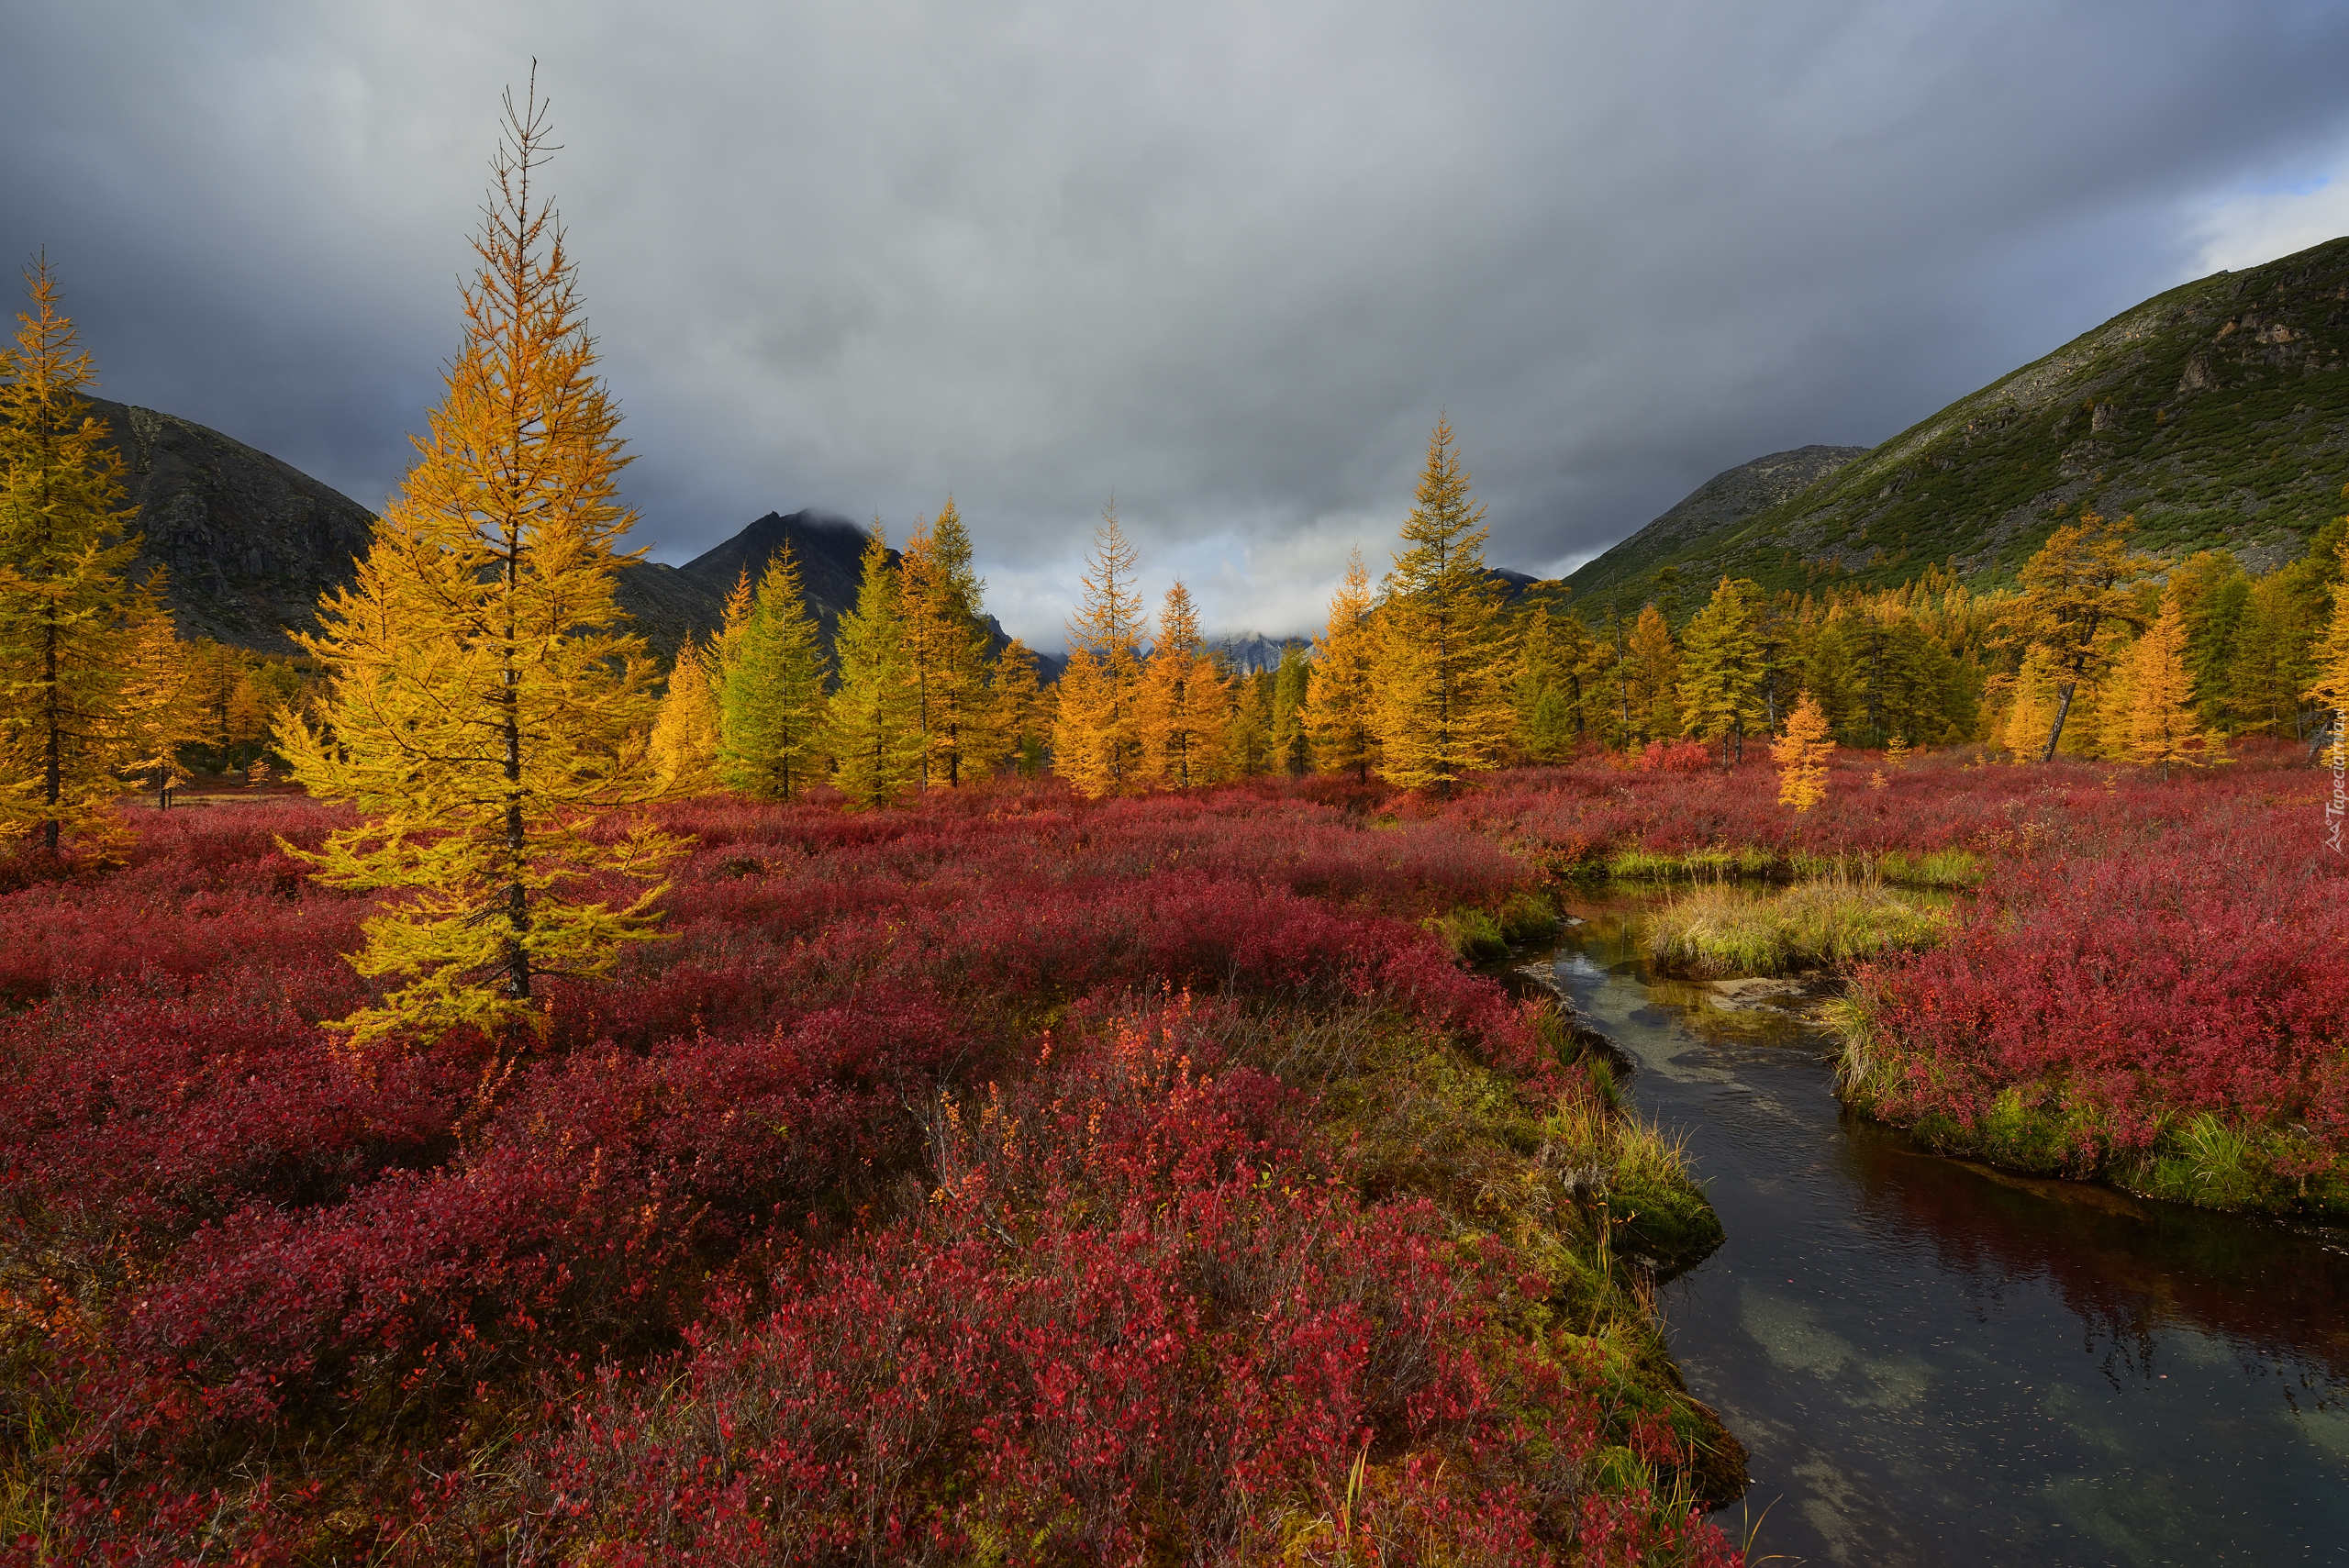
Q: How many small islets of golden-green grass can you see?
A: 1